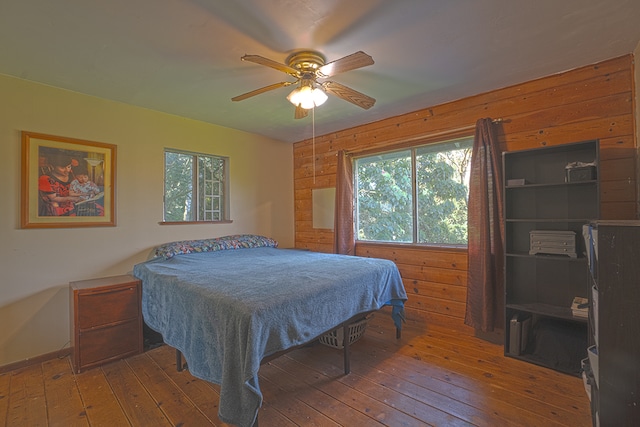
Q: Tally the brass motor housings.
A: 1